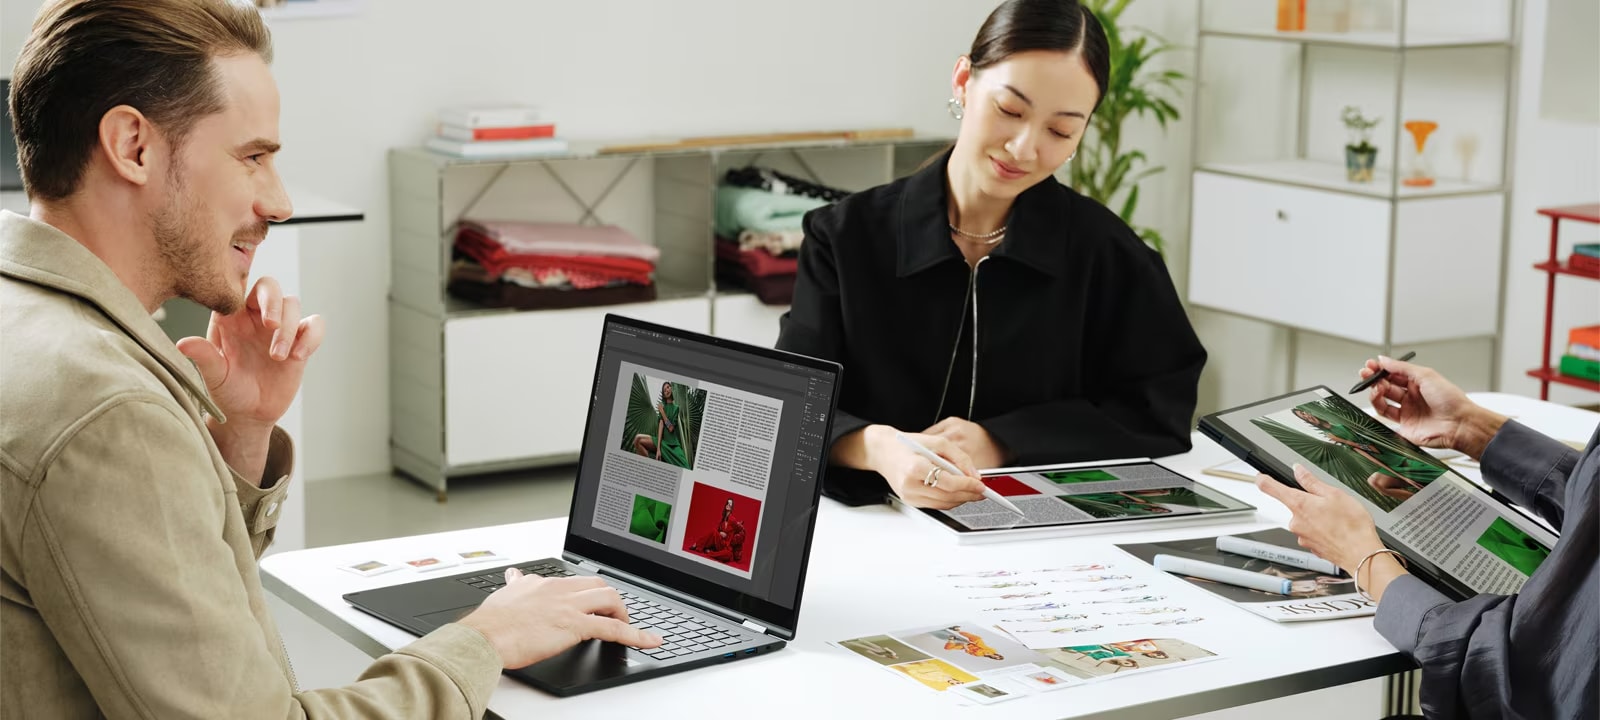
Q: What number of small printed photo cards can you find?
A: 5